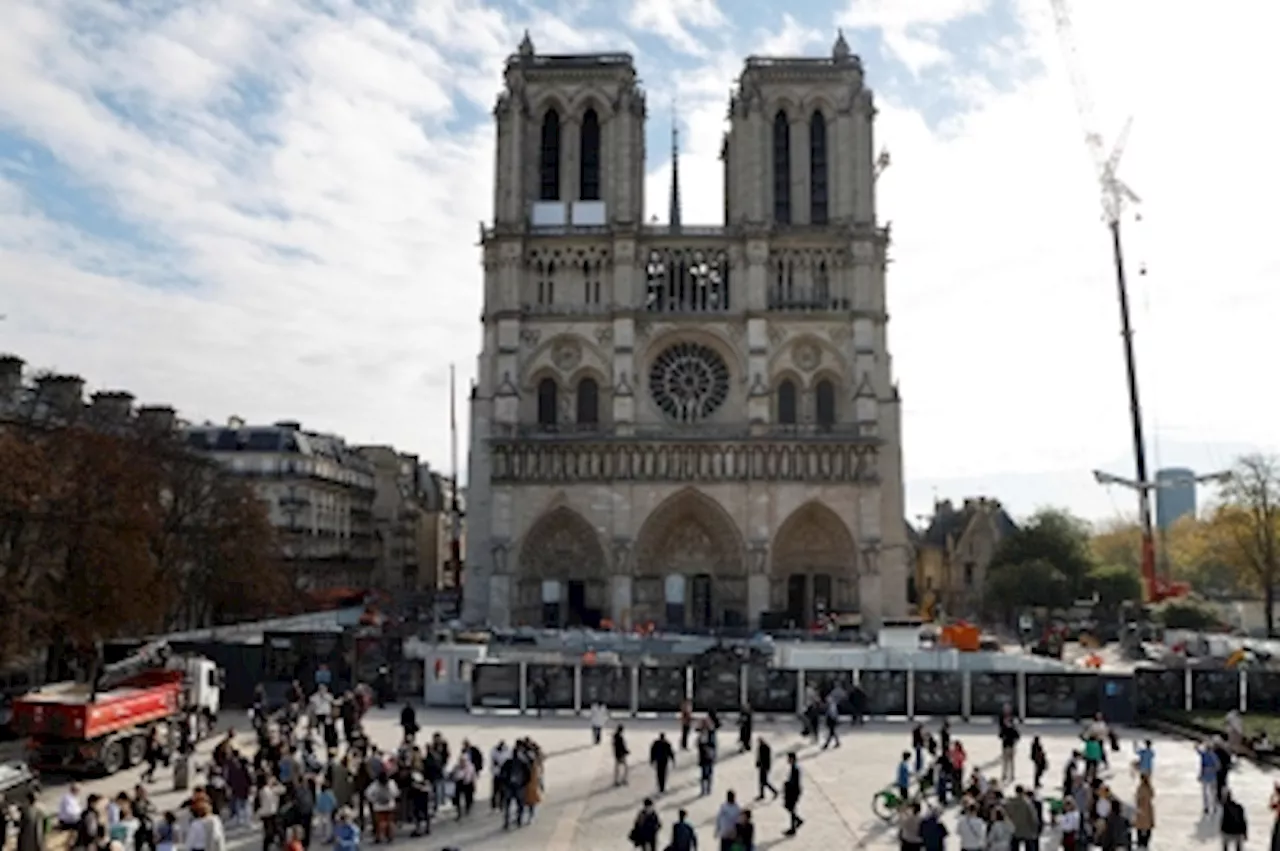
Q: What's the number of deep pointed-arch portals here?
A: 3